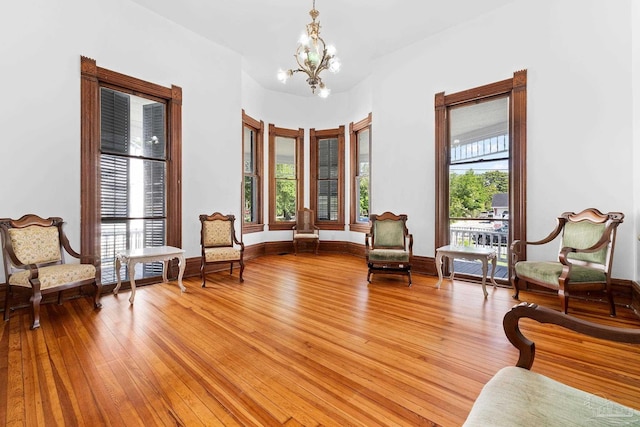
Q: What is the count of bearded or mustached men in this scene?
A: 0